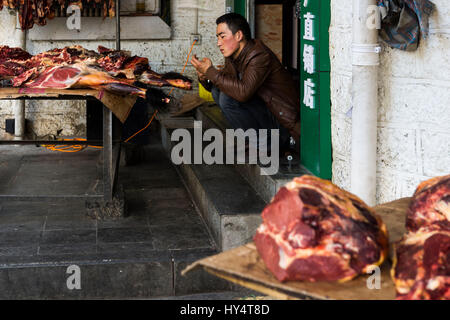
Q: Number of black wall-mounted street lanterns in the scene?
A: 0